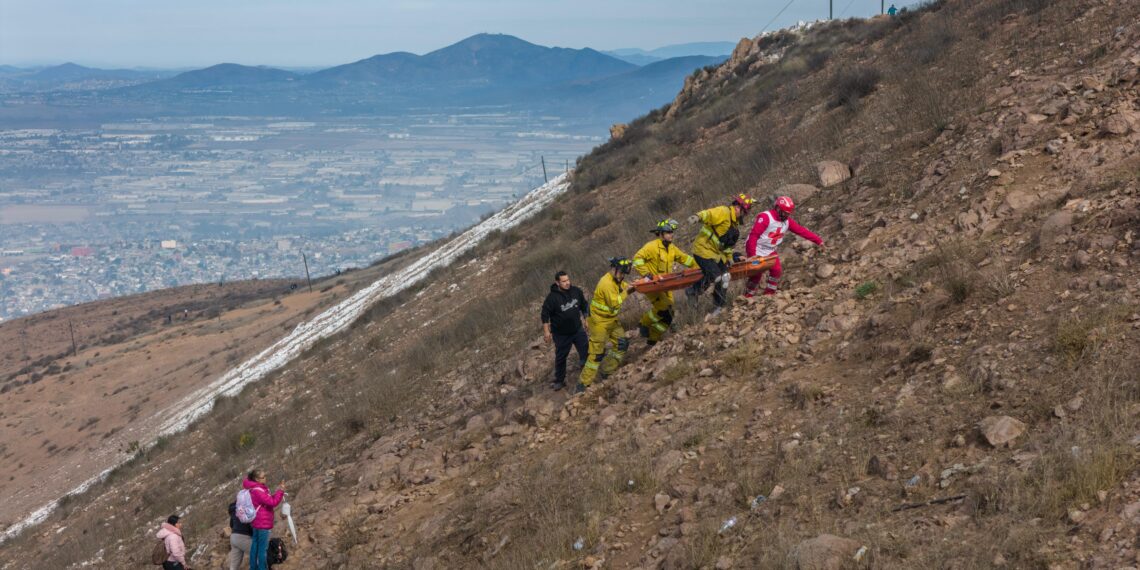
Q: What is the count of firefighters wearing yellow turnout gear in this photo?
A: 3